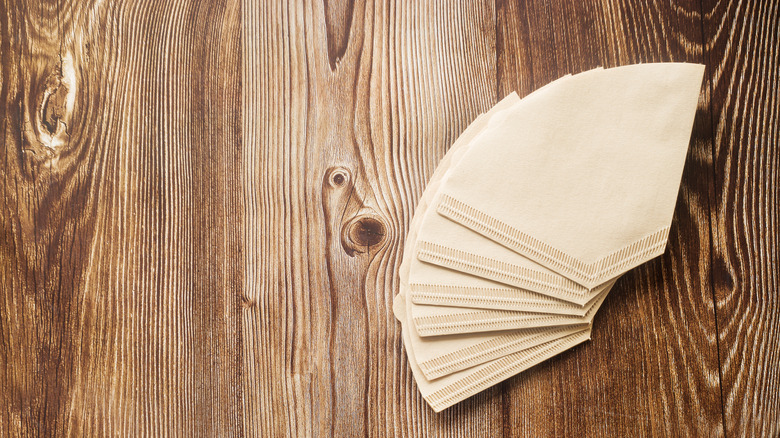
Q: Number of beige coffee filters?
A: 6